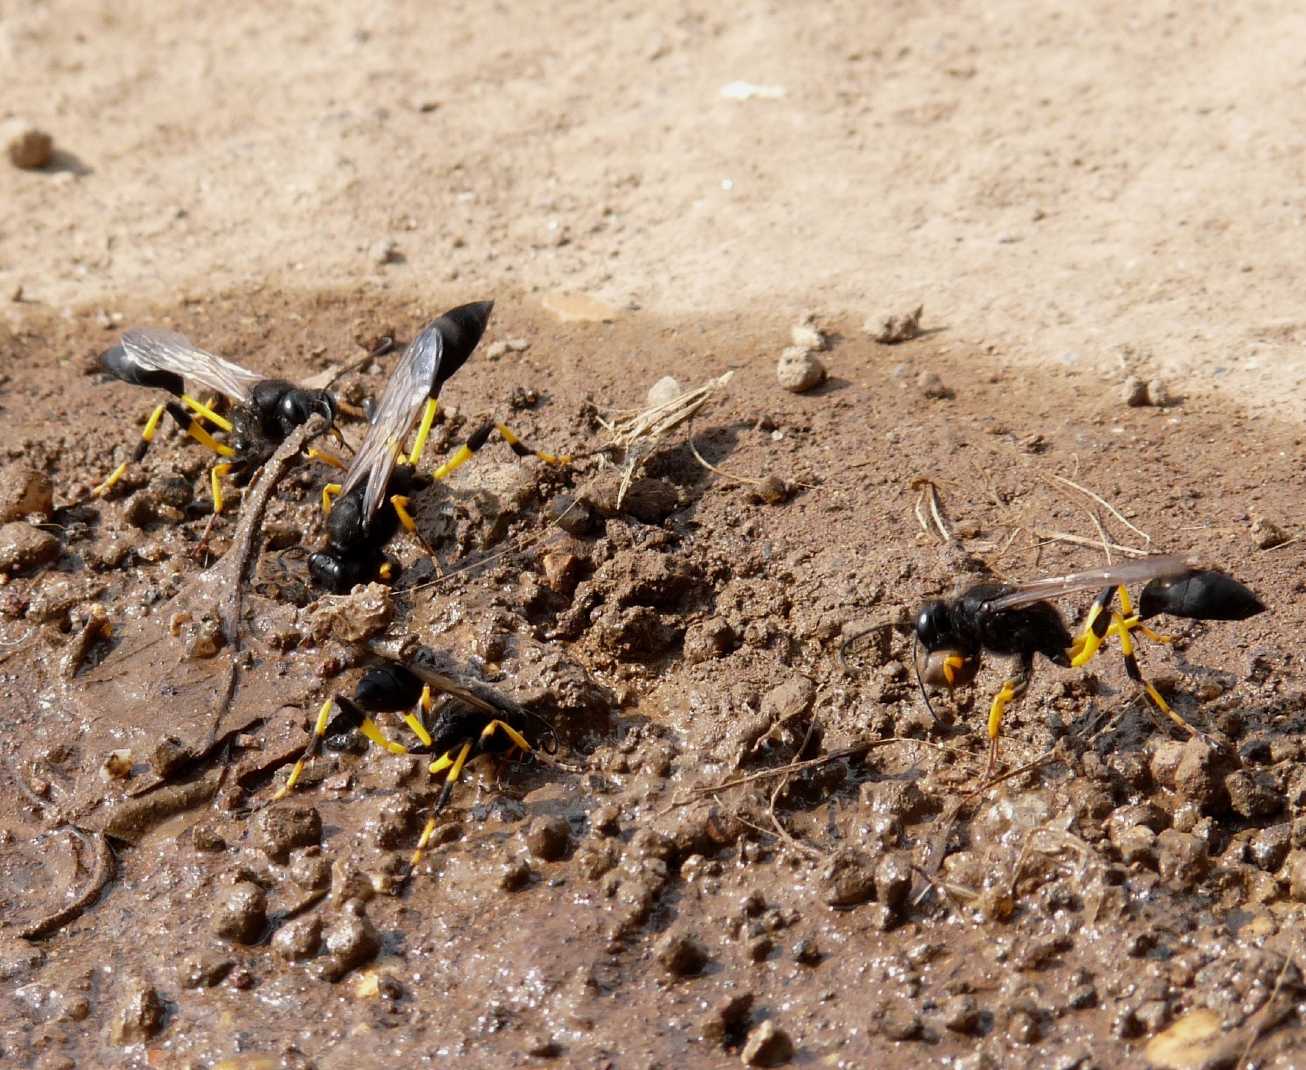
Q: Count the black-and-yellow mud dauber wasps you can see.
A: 4